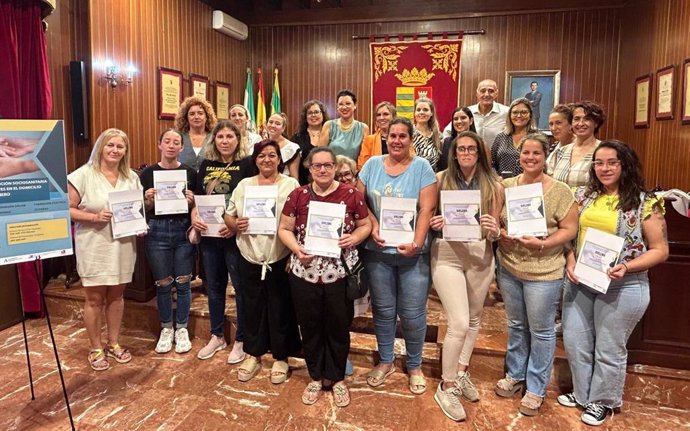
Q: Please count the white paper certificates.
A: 9